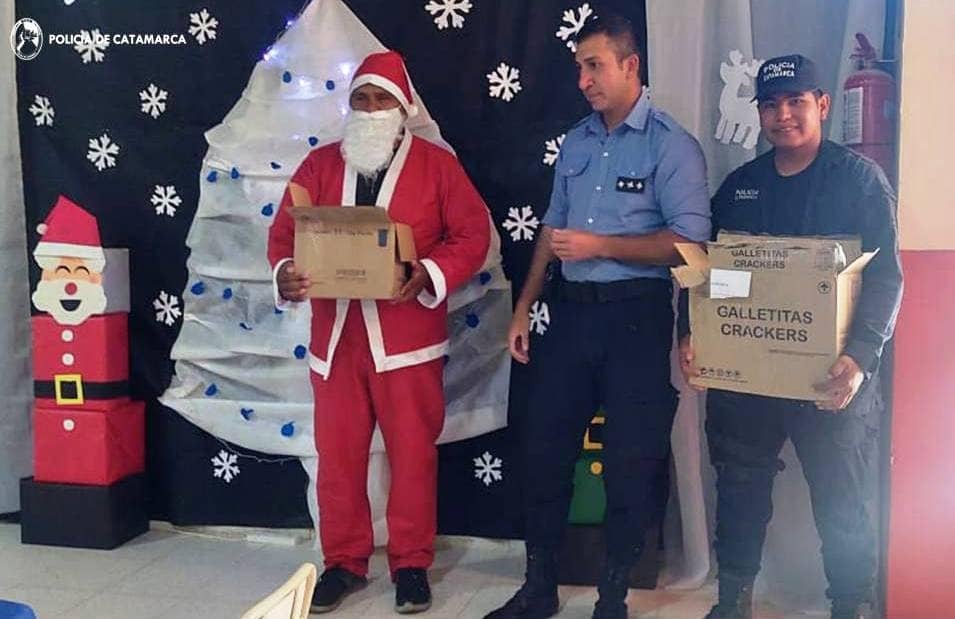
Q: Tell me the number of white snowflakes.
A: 15